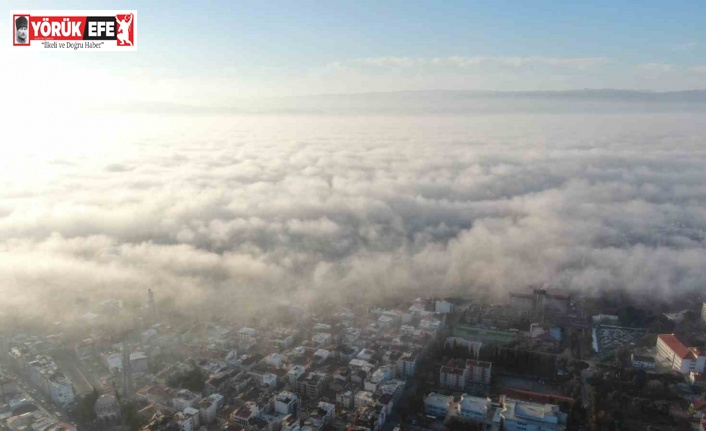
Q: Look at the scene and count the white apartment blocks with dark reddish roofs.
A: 2